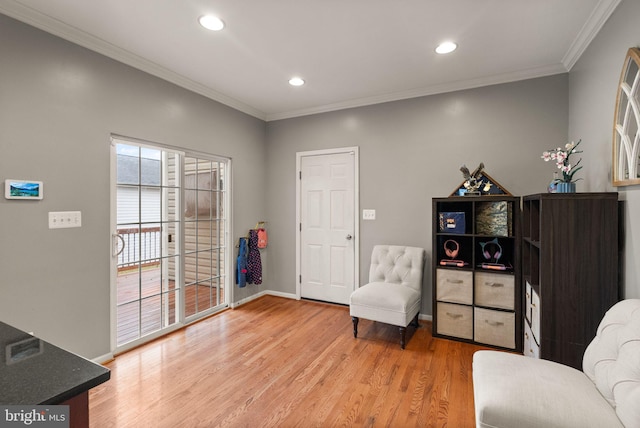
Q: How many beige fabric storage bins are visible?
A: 4